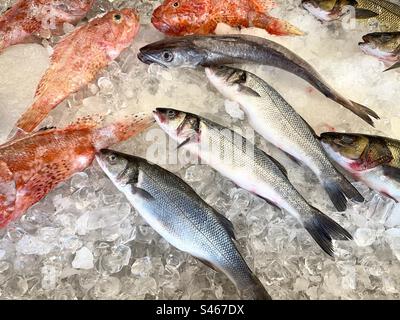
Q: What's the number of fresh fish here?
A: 11